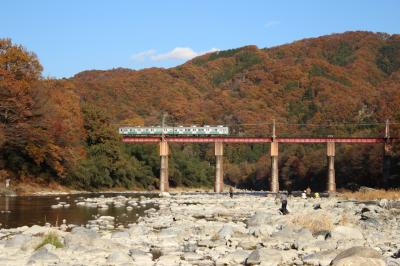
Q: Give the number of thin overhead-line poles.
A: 3